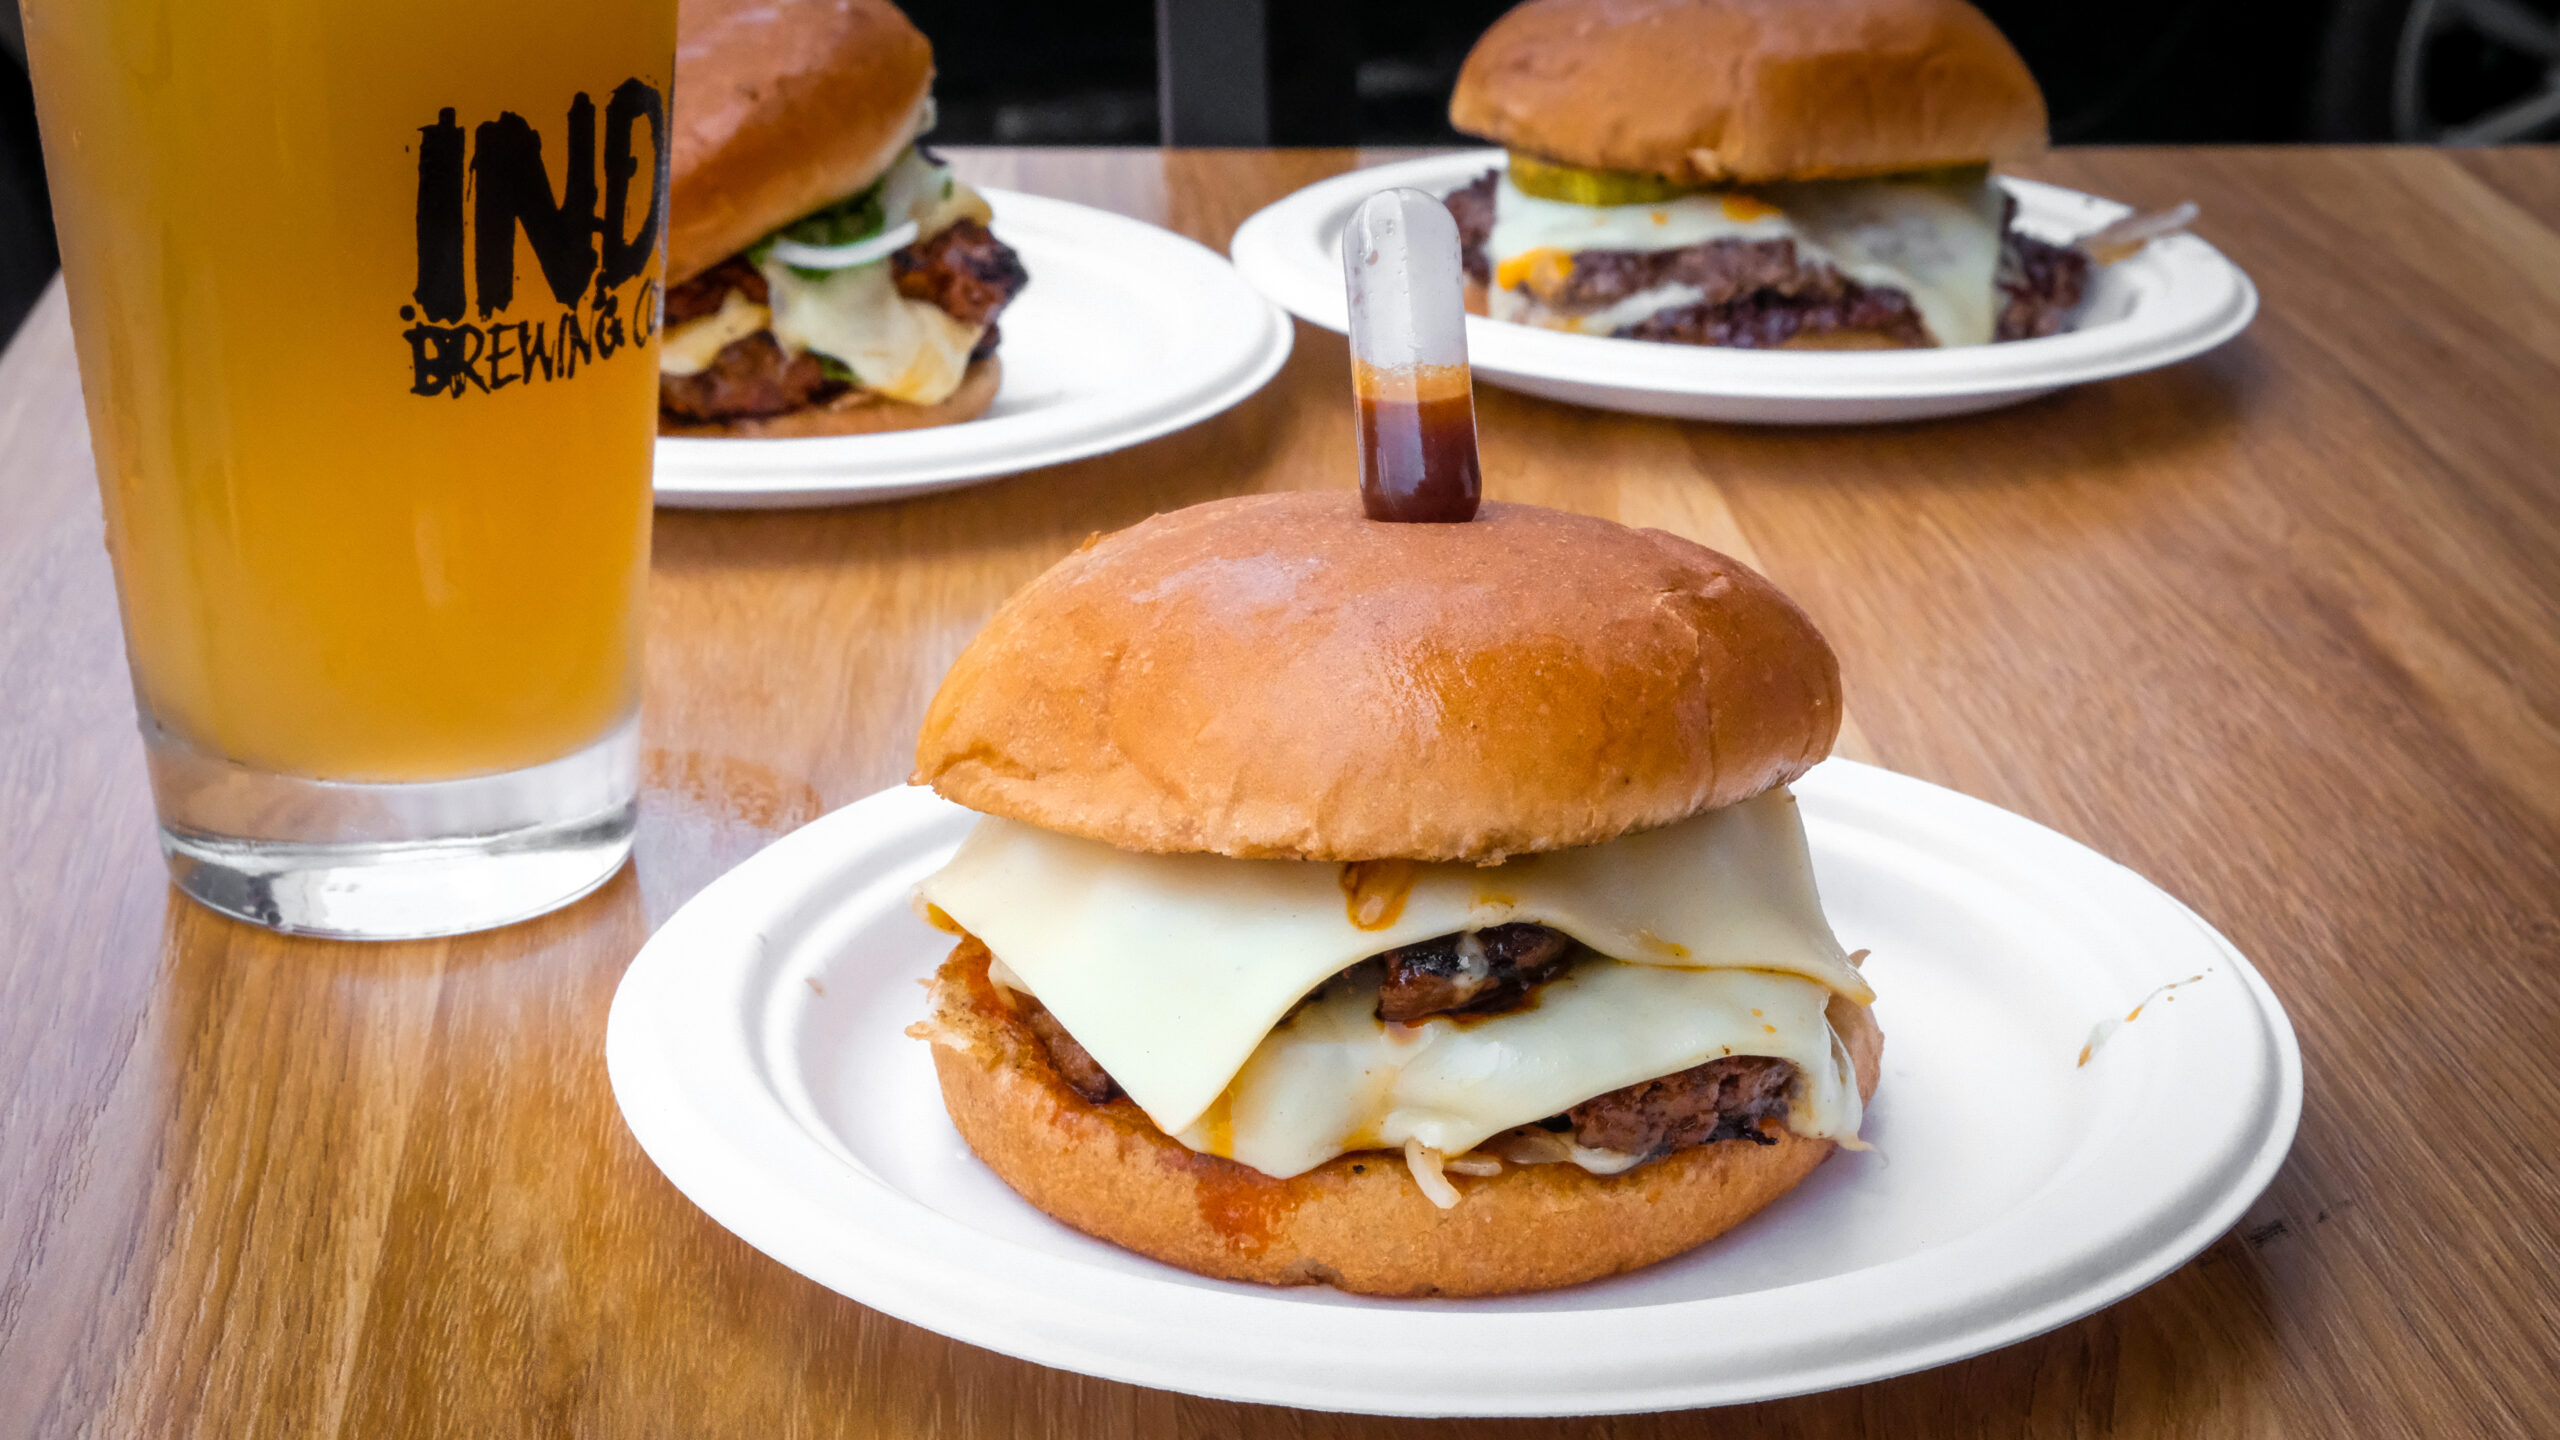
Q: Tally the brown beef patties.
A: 6